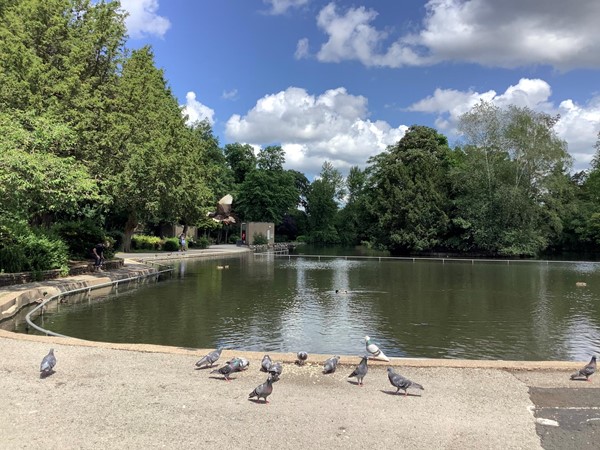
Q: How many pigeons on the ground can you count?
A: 13